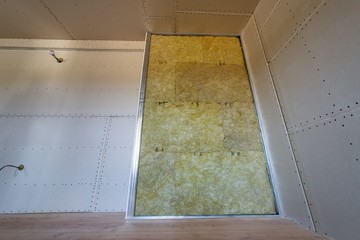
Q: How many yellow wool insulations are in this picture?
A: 8